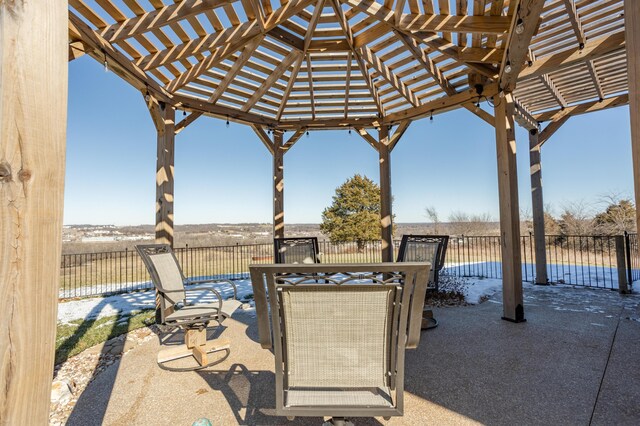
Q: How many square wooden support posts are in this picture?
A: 7